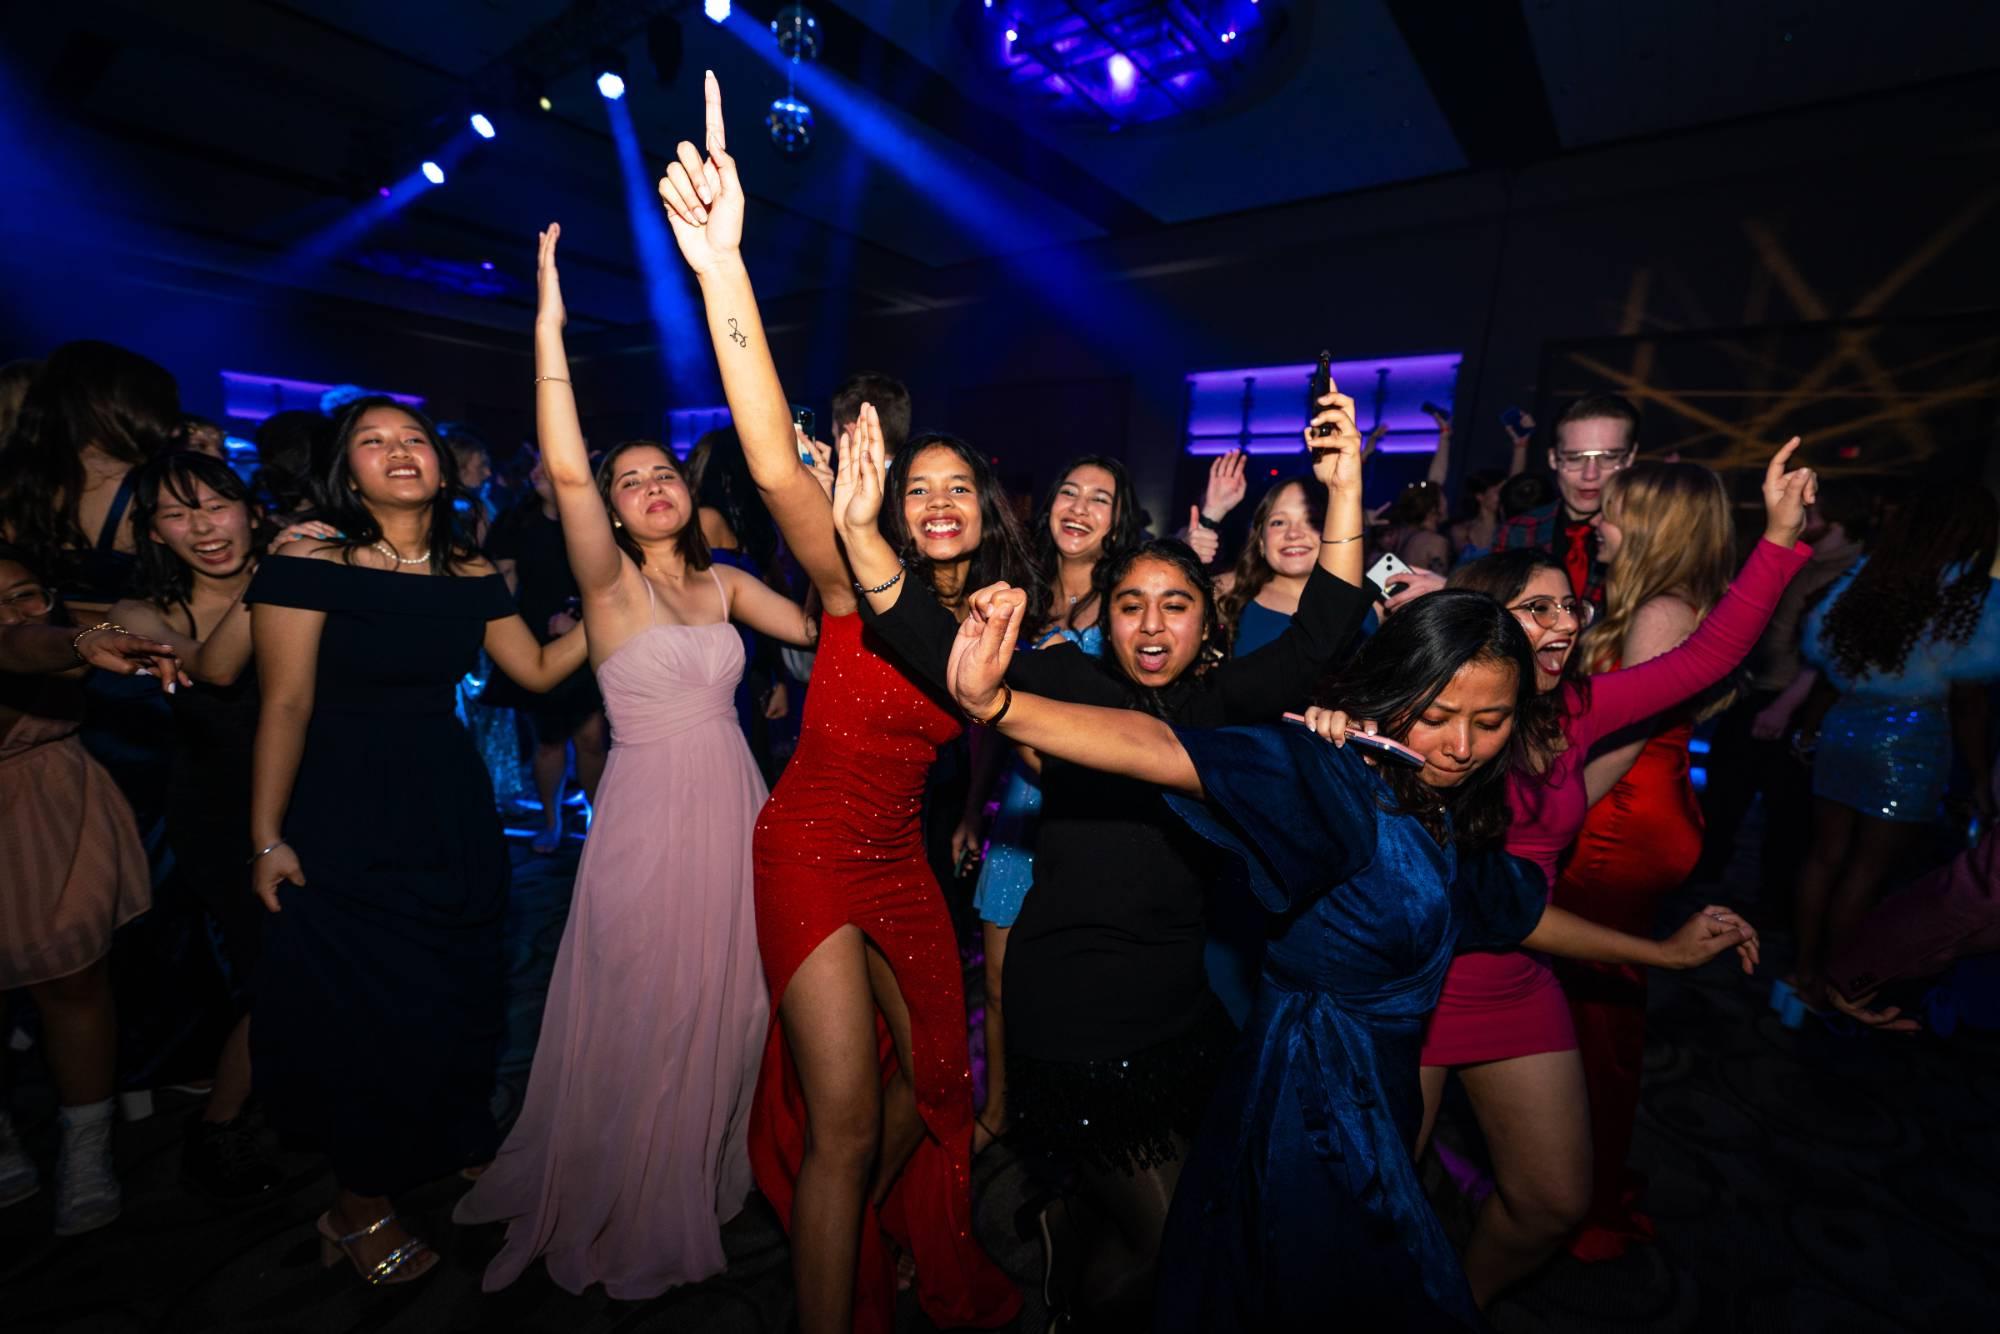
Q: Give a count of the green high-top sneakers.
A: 0